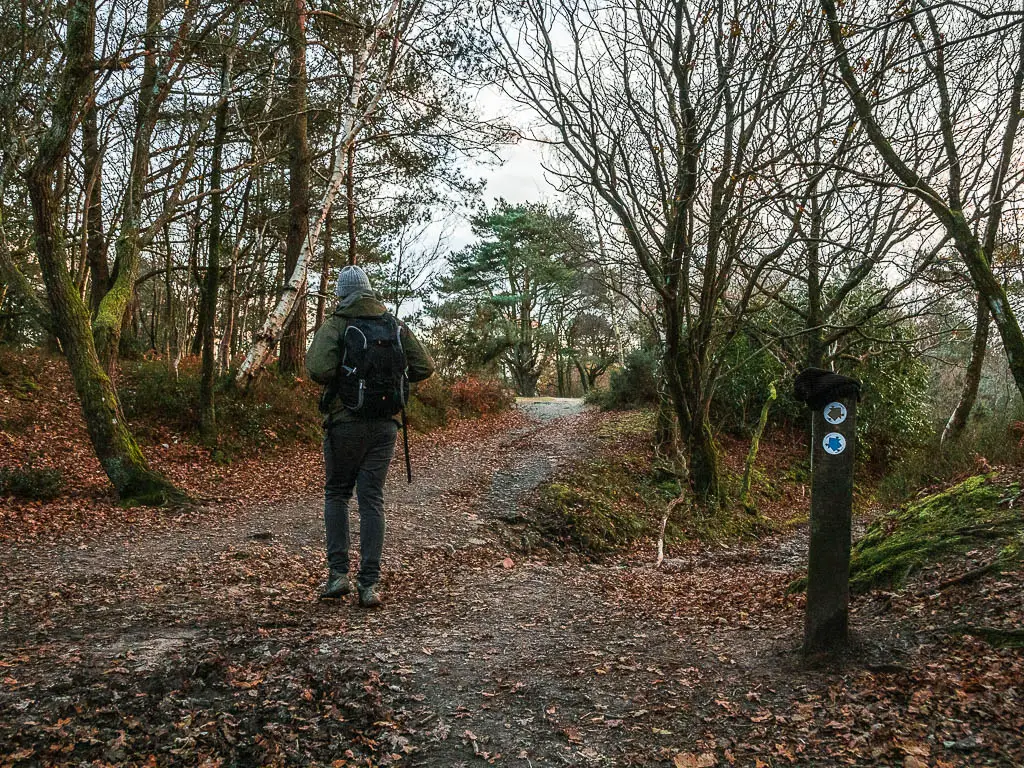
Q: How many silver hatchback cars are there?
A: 0